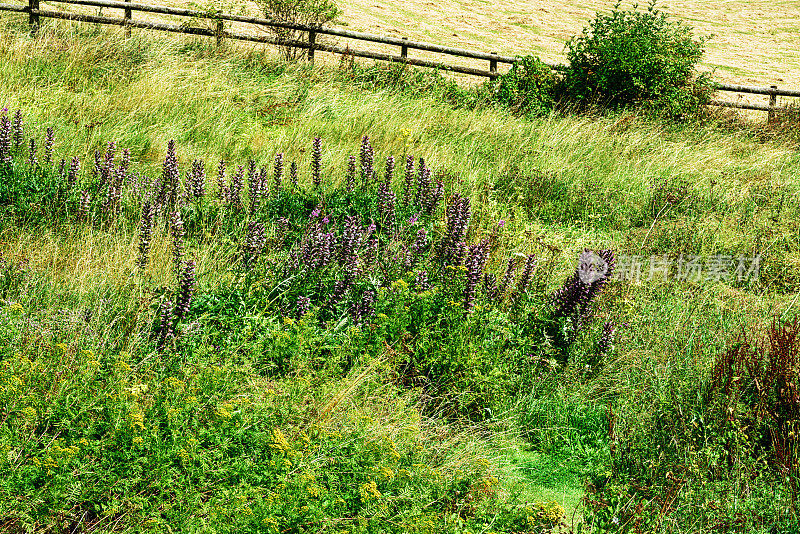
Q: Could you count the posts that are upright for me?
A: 7